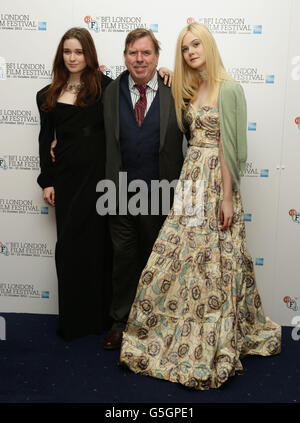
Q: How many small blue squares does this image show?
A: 10